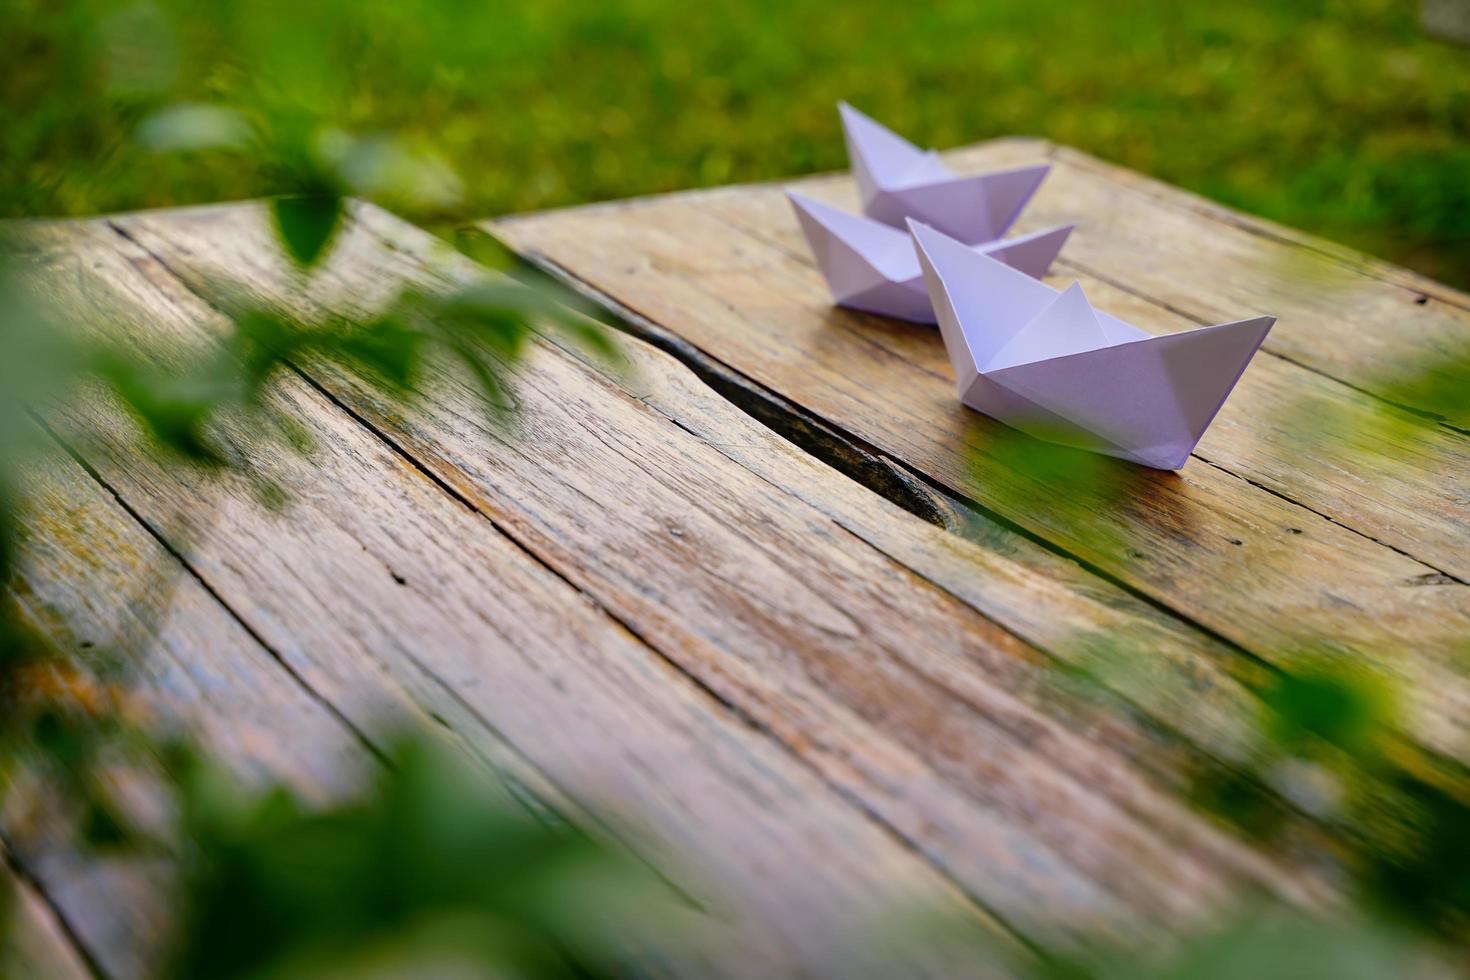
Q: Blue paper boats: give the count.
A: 0